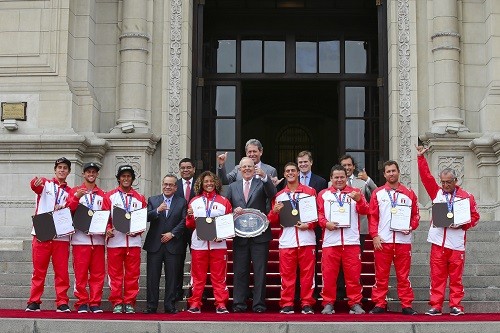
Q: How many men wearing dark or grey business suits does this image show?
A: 6